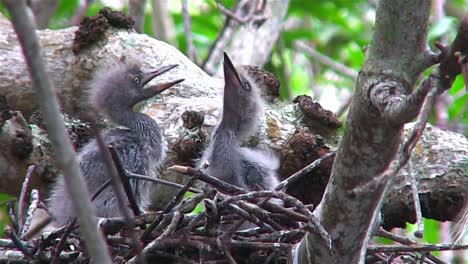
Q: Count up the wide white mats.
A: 0